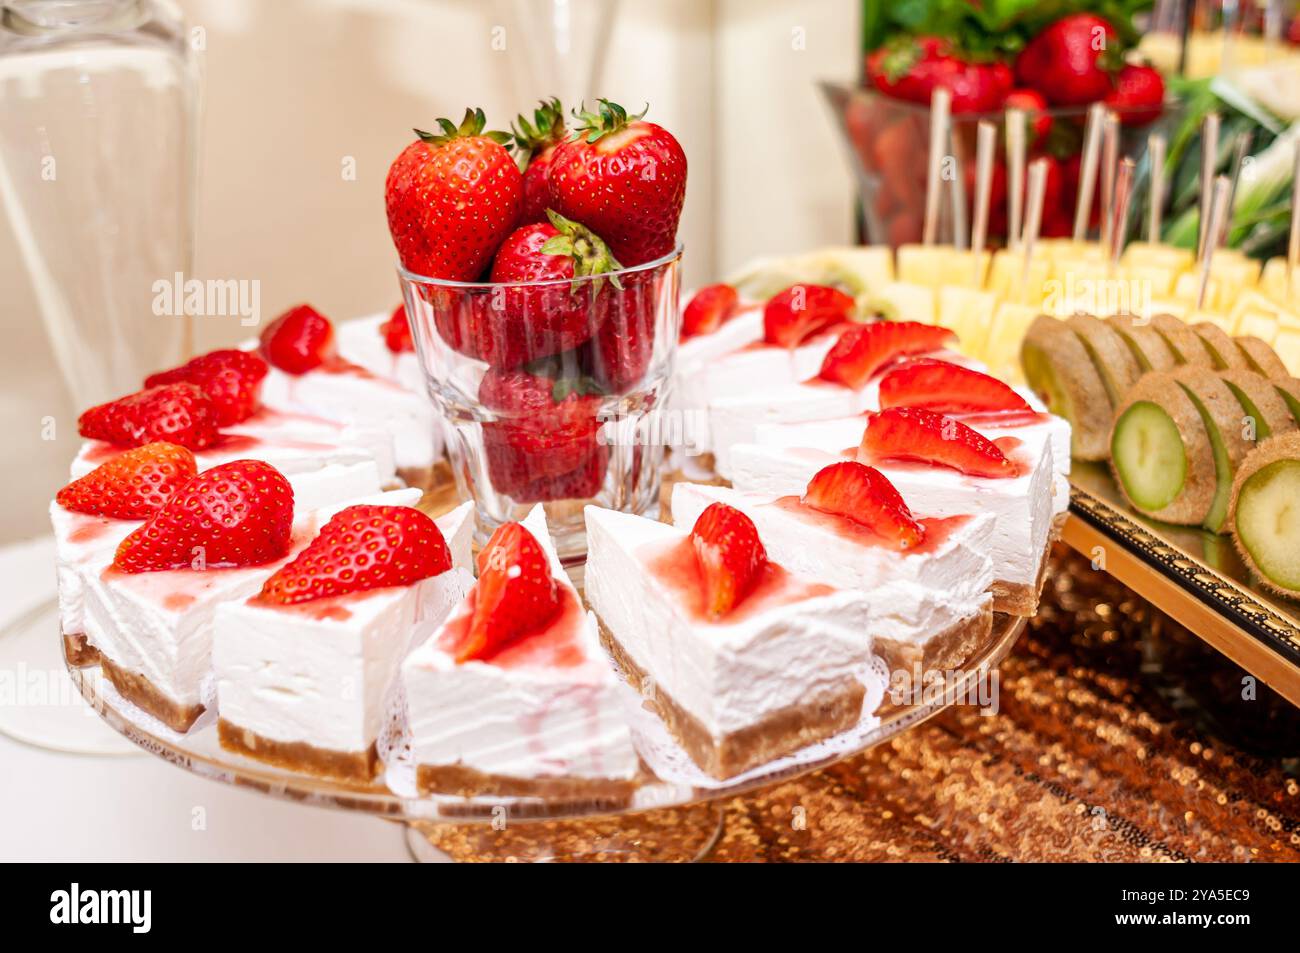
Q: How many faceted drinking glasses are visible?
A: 1